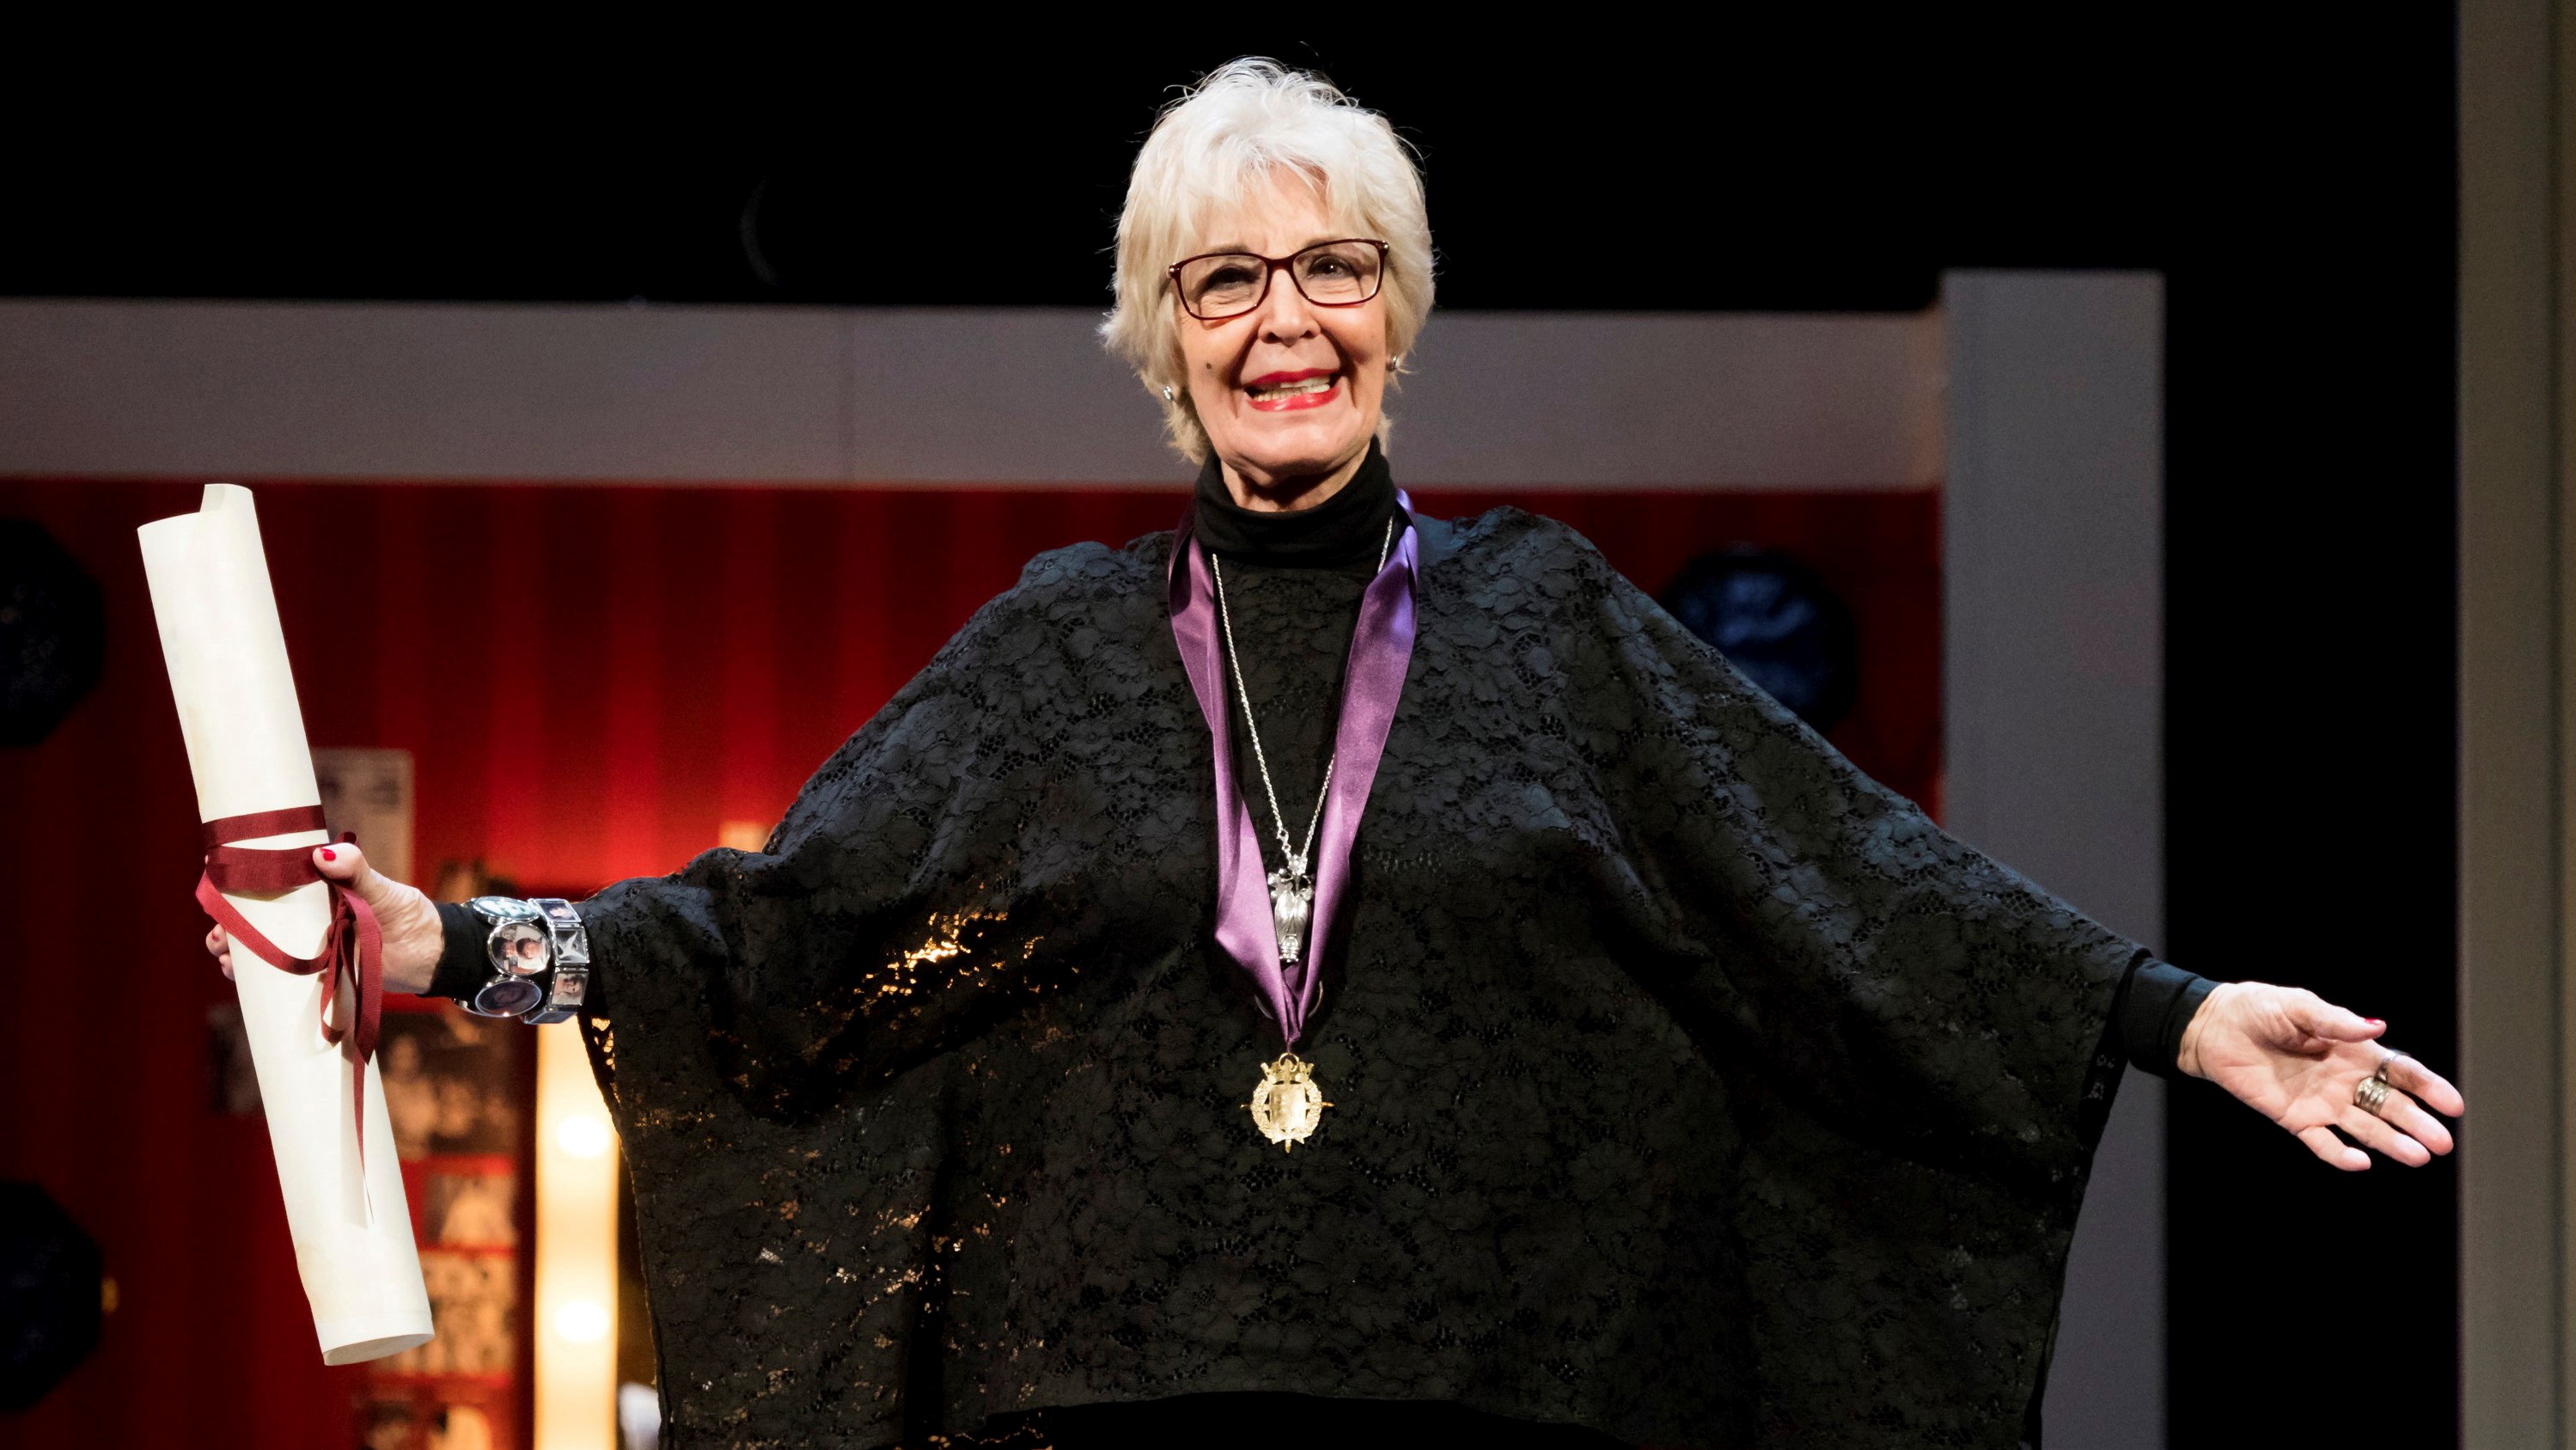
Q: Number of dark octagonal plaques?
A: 3